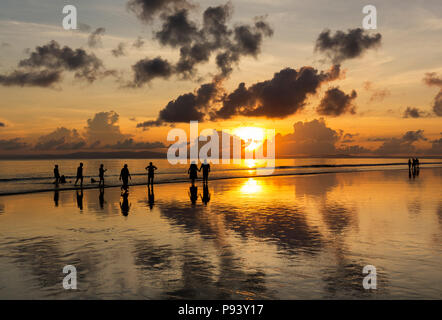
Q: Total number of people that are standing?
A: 10